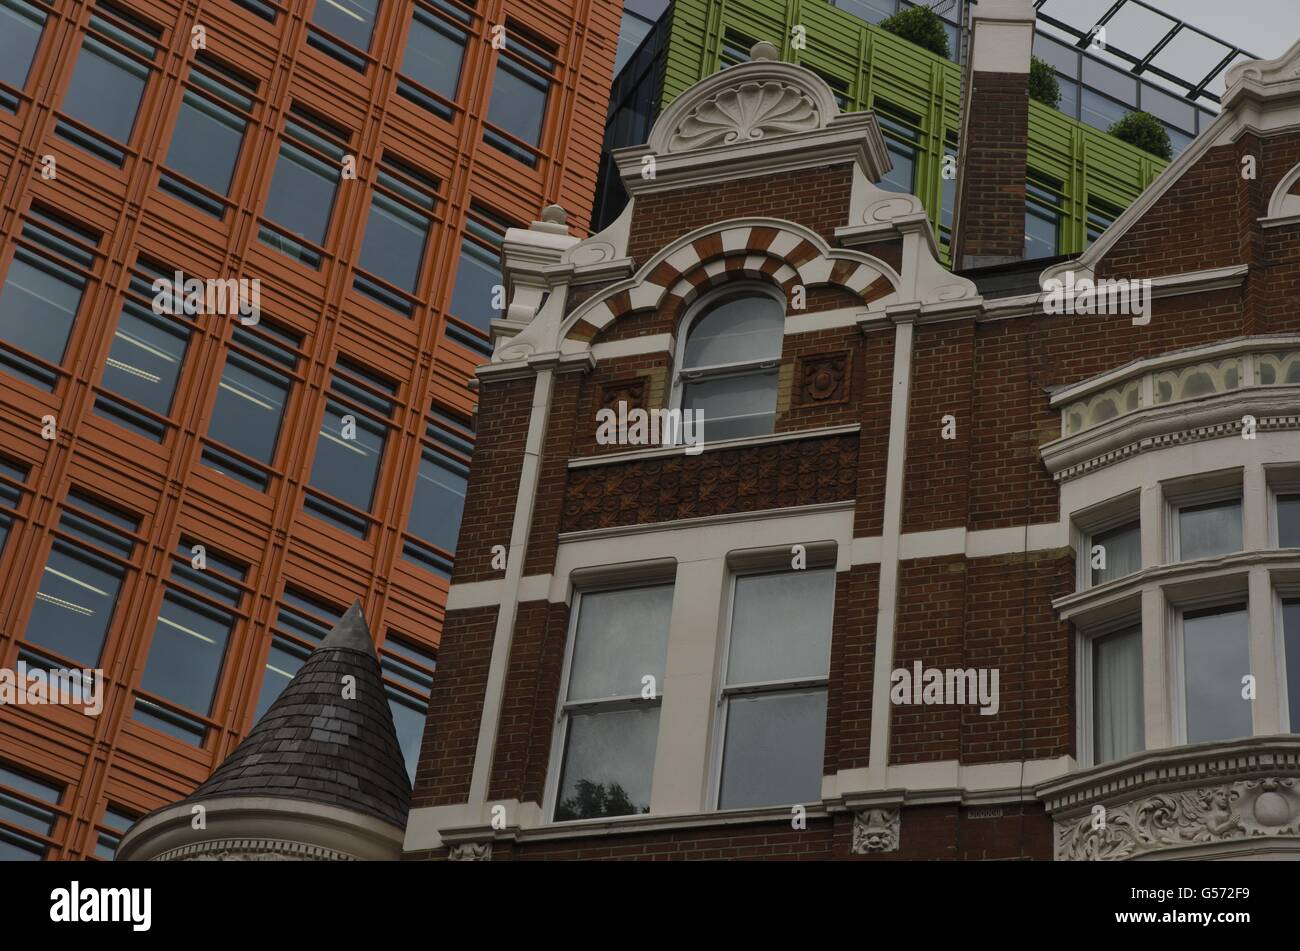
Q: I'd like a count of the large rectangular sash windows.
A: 2